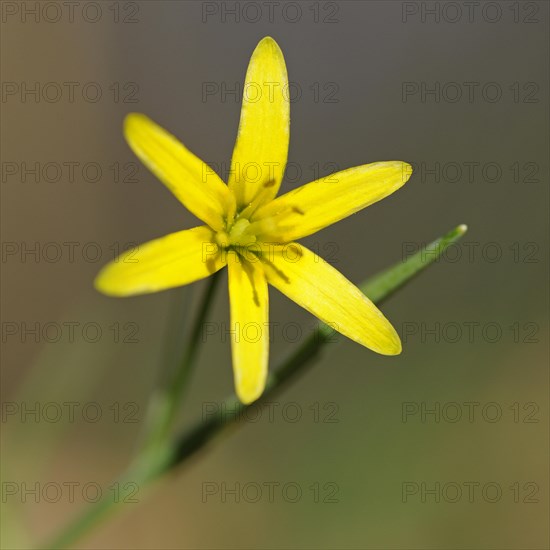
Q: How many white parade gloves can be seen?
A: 0